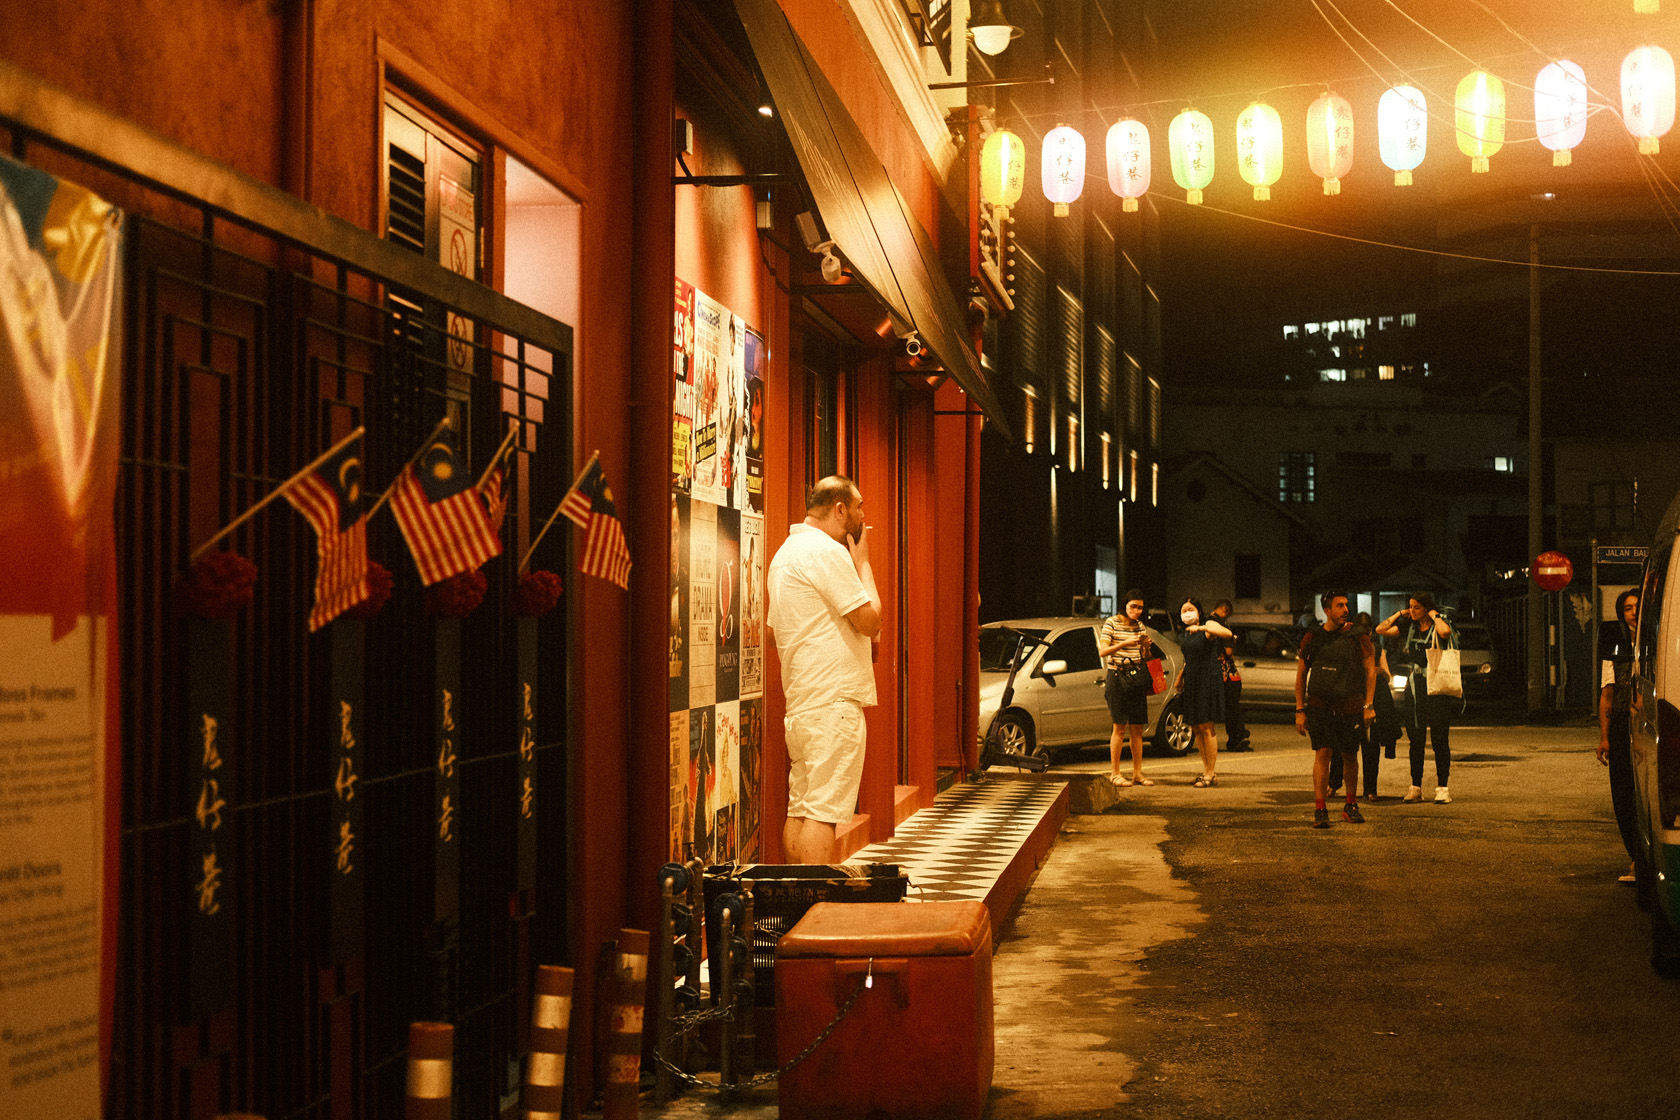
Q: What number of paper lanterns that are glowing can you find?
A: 10